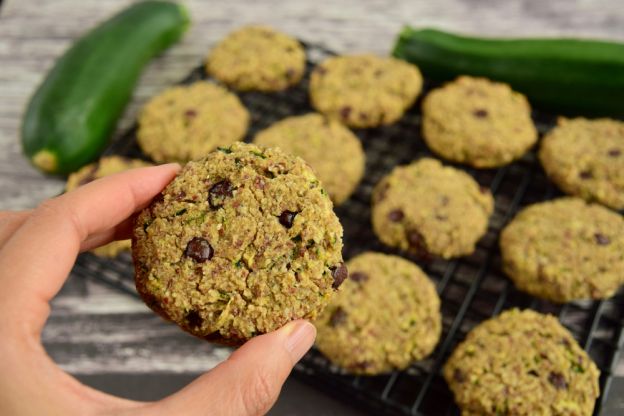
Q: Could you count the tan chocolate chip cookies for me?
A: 12